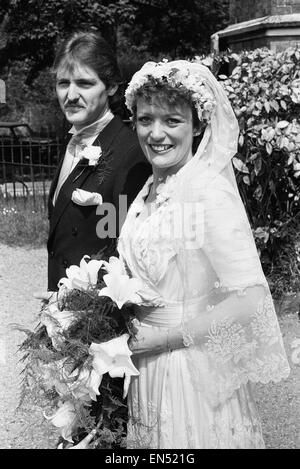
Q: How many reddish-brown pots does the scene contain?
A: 0